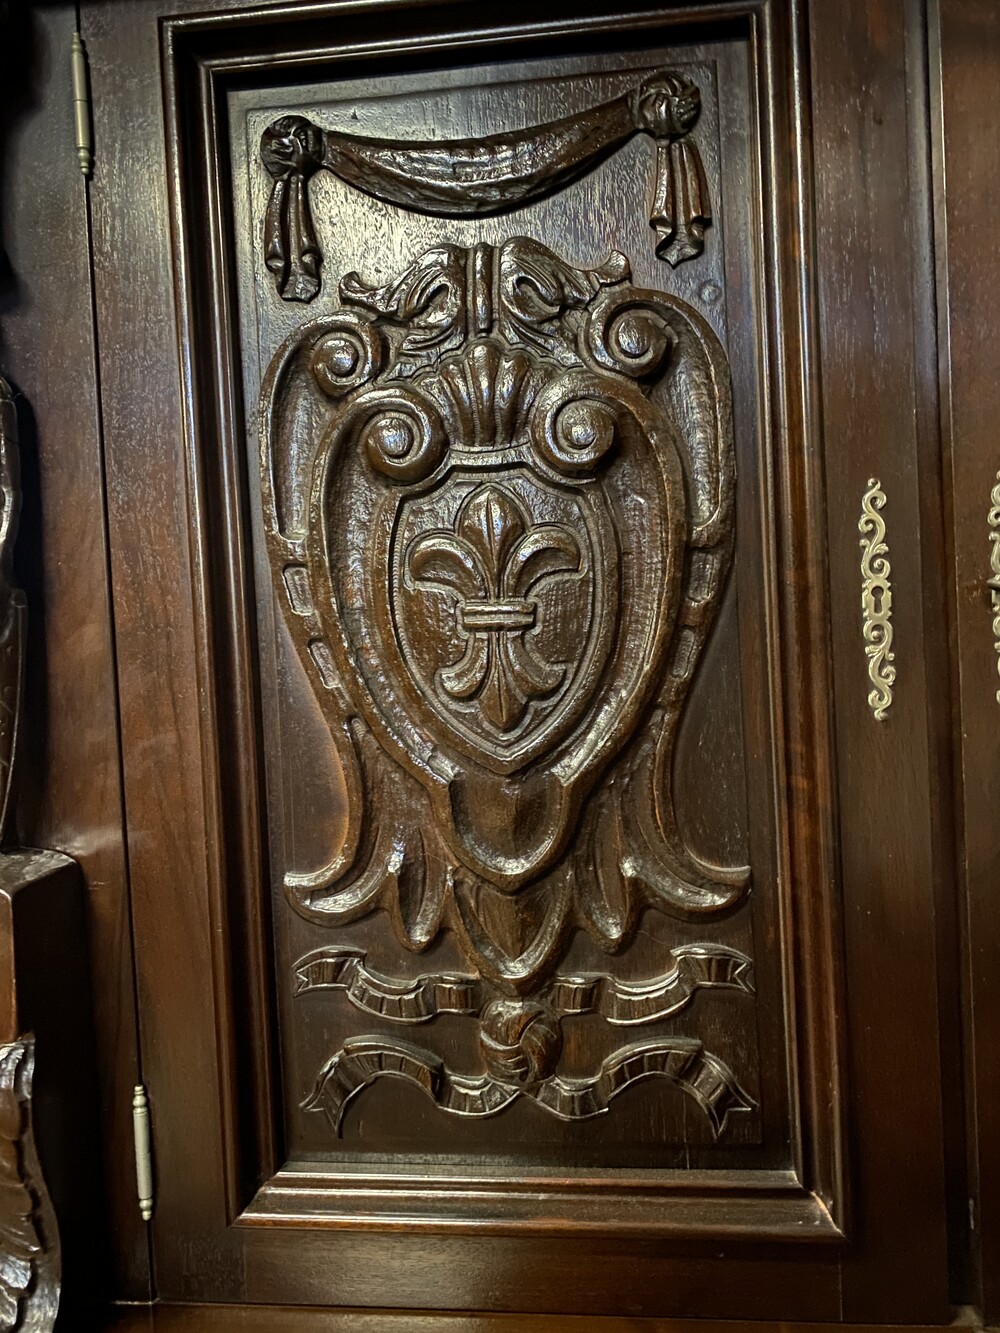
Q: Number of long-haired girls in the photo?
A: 0